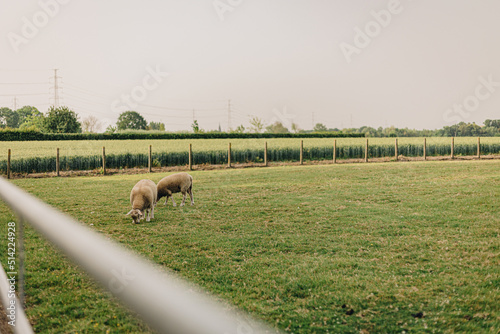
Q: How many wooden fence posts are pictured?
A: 14